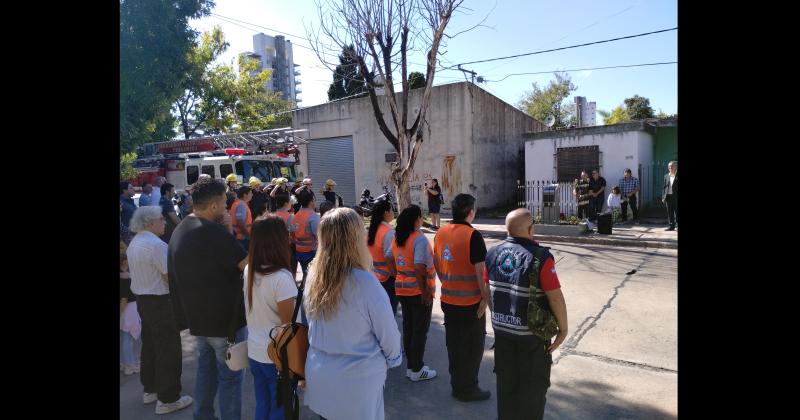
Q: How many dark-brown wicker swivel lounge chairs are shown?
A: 0